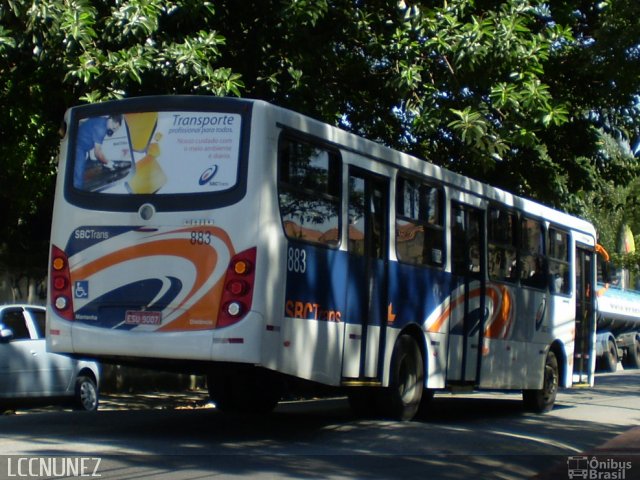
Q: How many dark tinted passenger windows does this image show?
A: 5